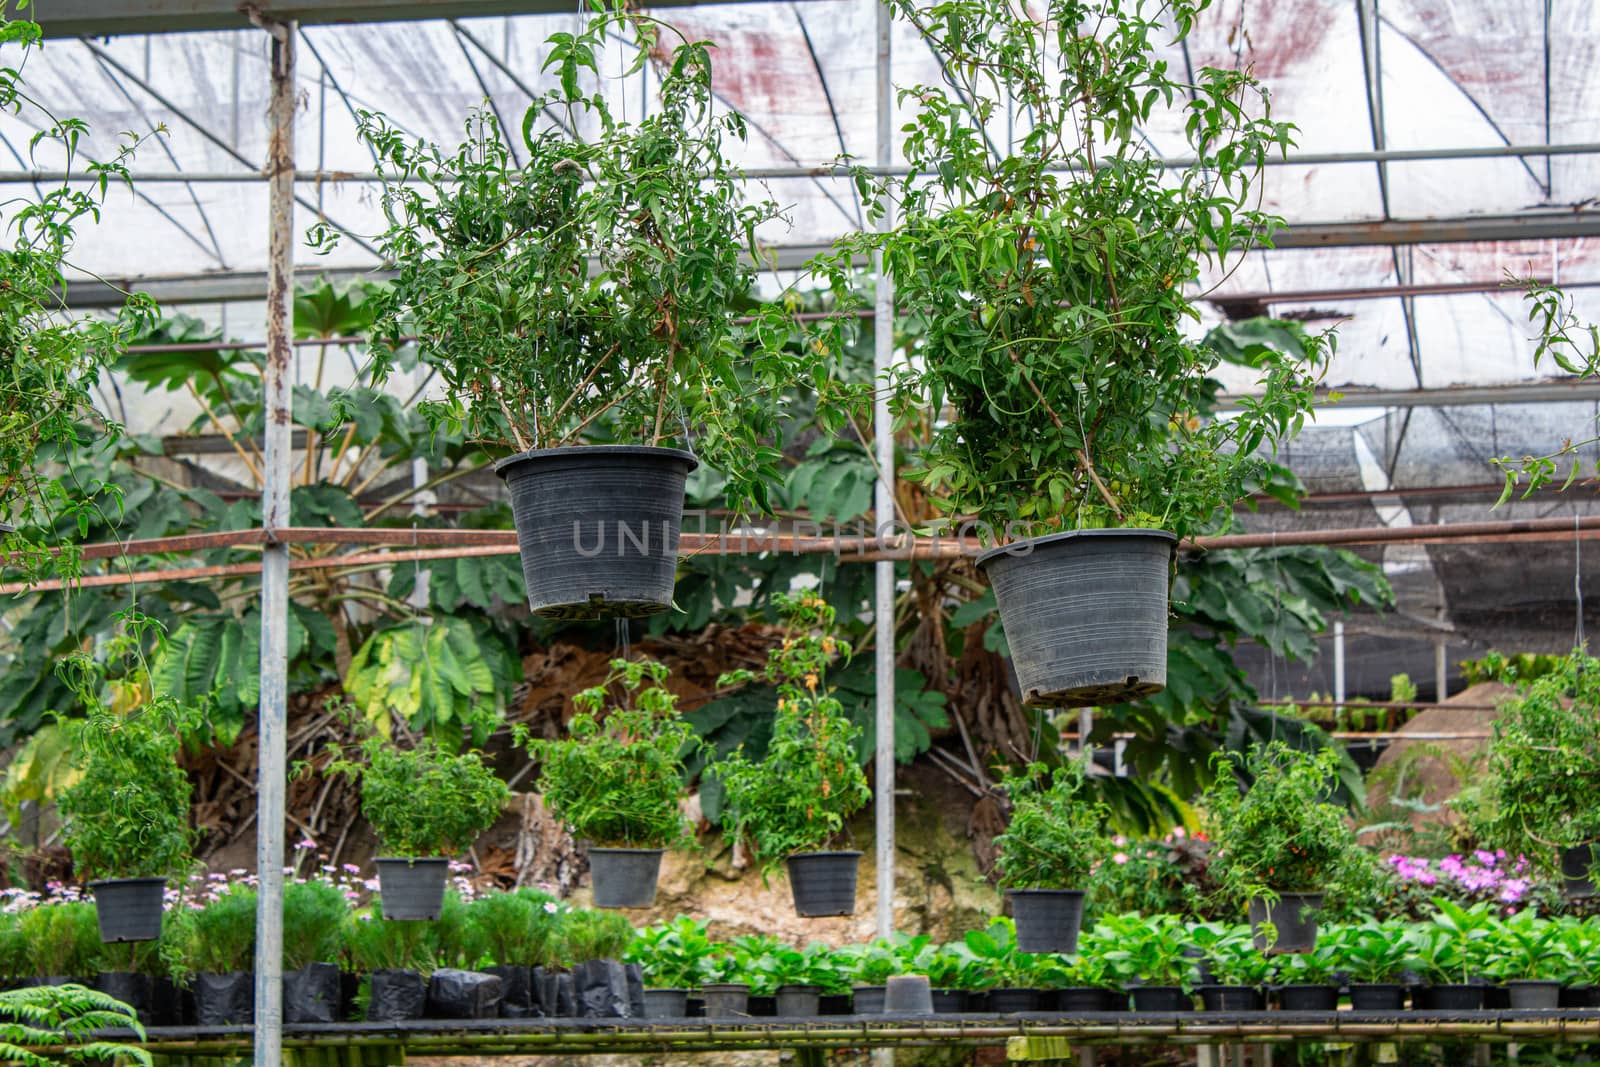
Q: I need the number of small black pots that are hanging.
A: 7